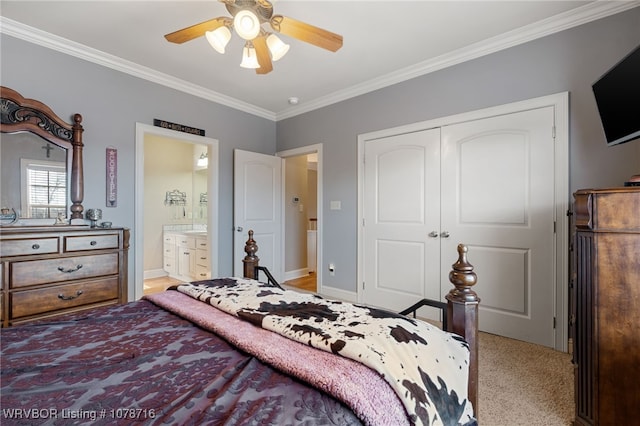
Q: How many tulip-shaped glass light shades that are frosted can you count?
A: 4